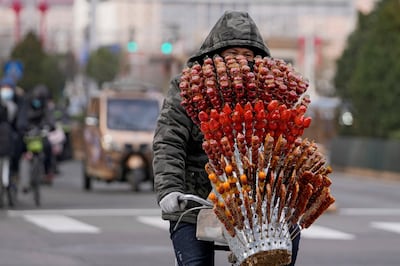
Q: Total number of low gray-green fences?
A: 1